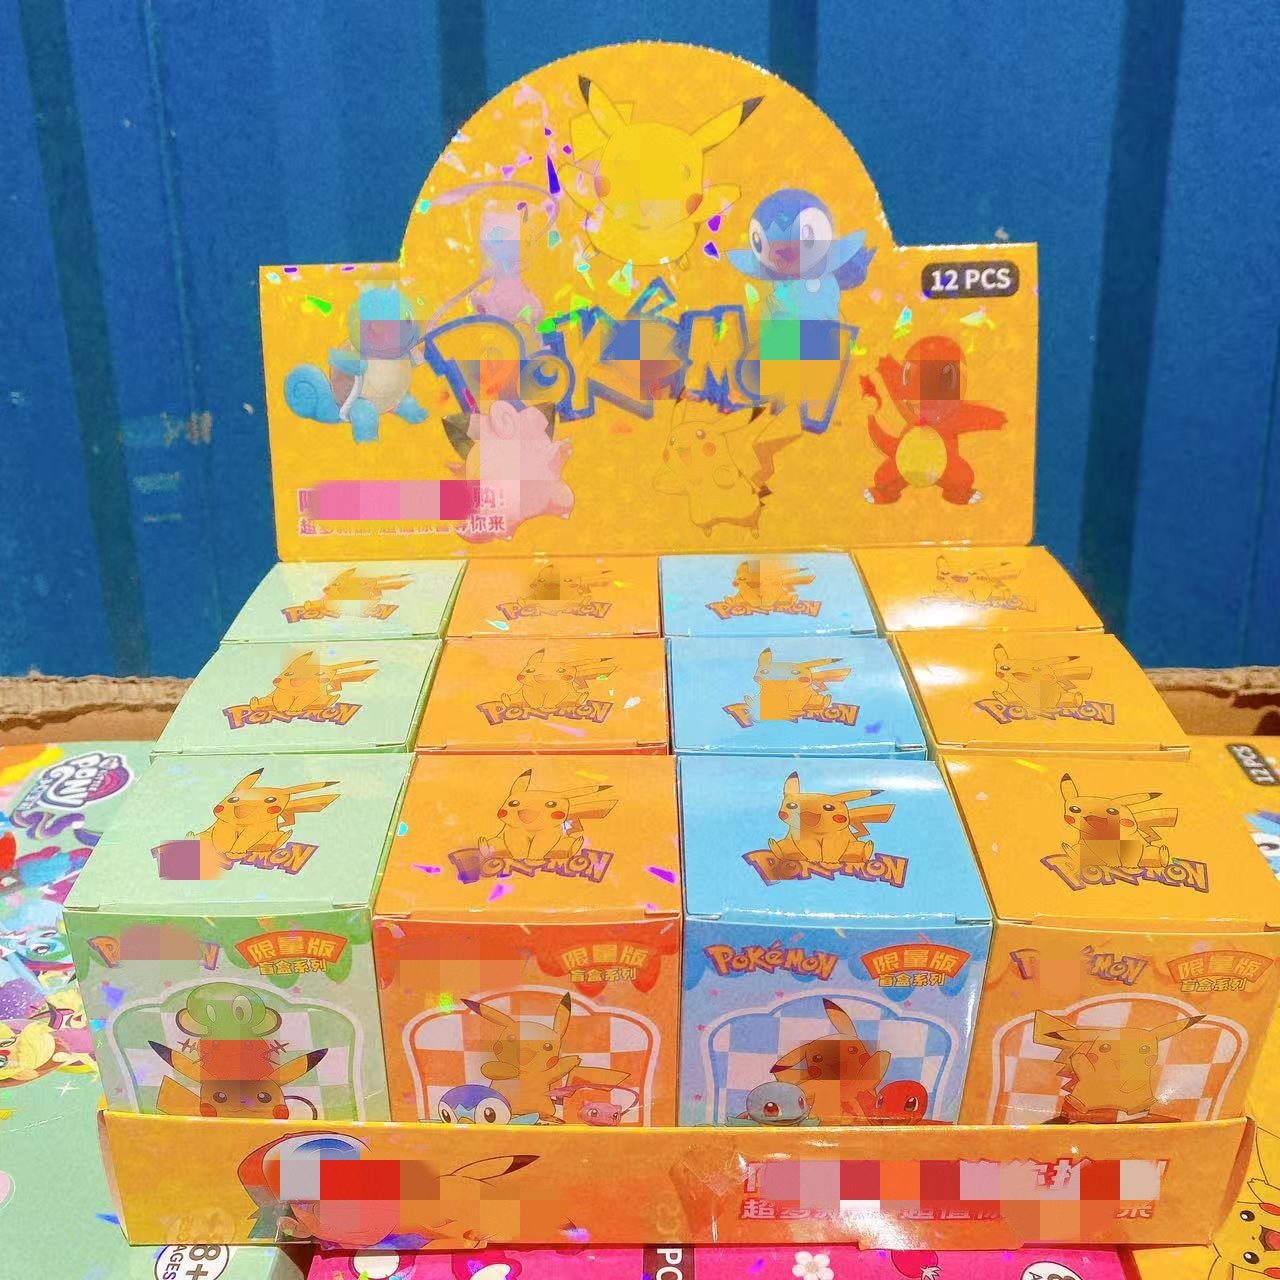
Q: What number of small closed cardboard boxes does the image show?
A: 12